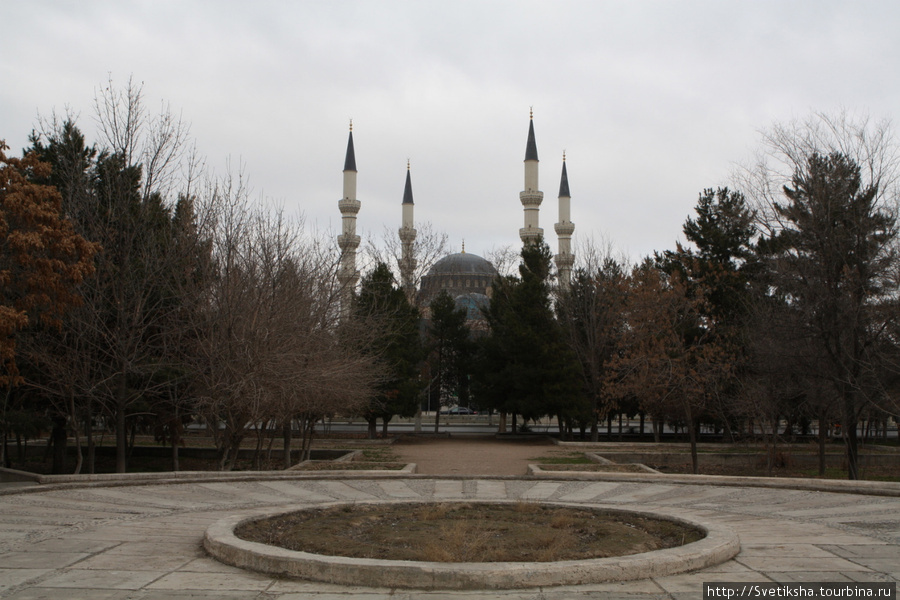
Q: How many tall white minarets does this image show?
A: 4